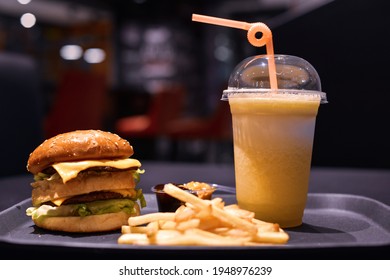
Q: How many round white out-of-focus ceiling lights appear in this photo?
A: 4